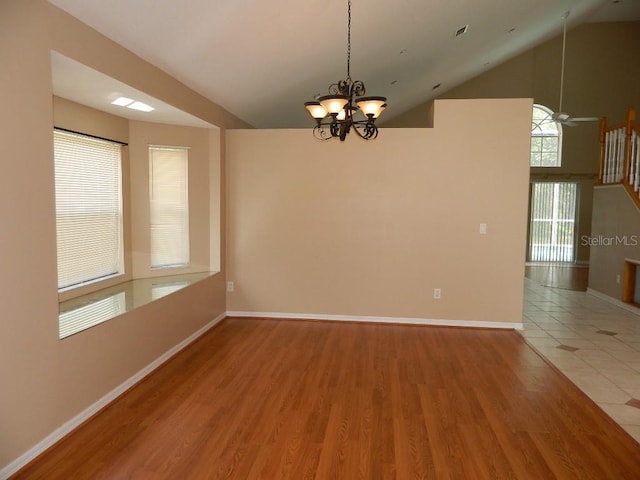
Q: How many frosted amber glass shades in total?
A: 5